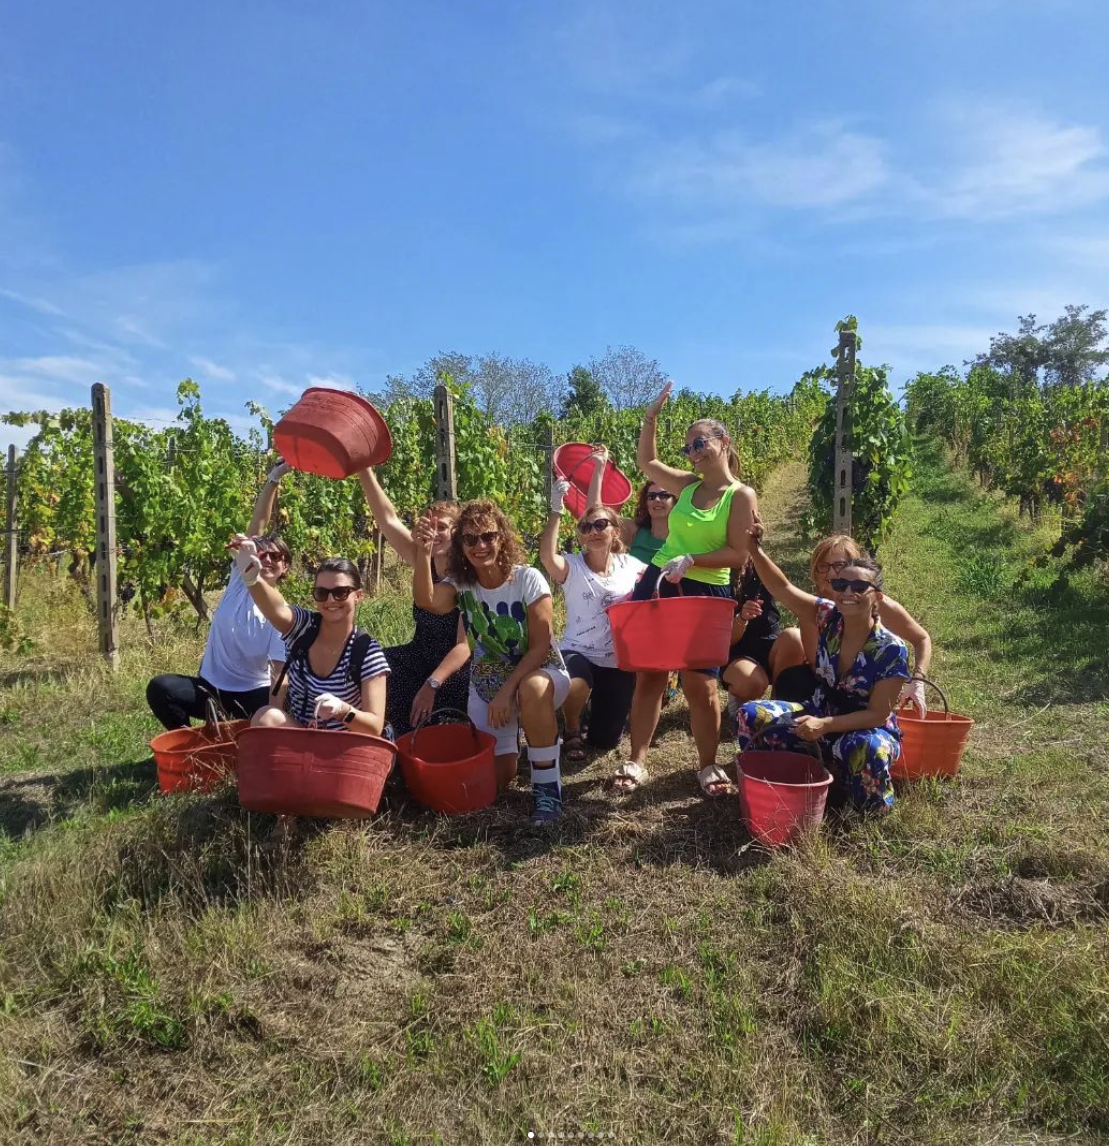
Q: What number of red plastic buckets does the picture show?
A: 8